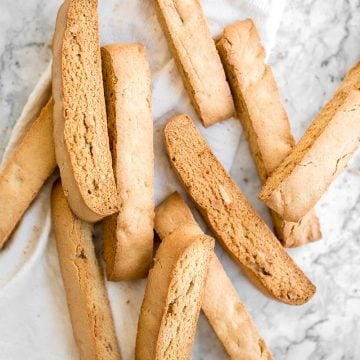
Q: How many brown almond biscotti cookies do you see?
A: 10